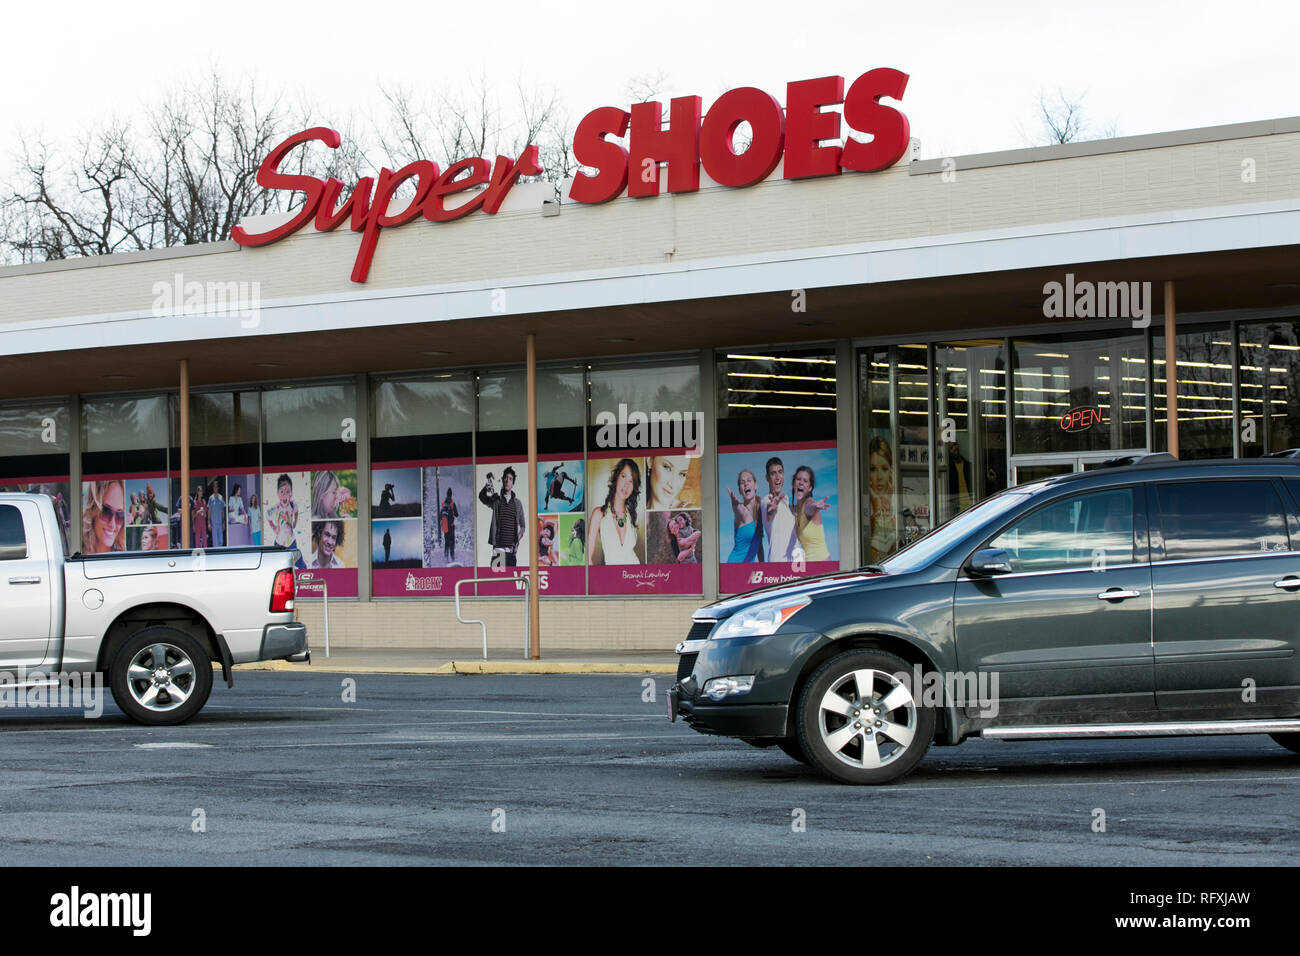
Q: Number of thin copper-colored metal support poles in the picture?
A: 3